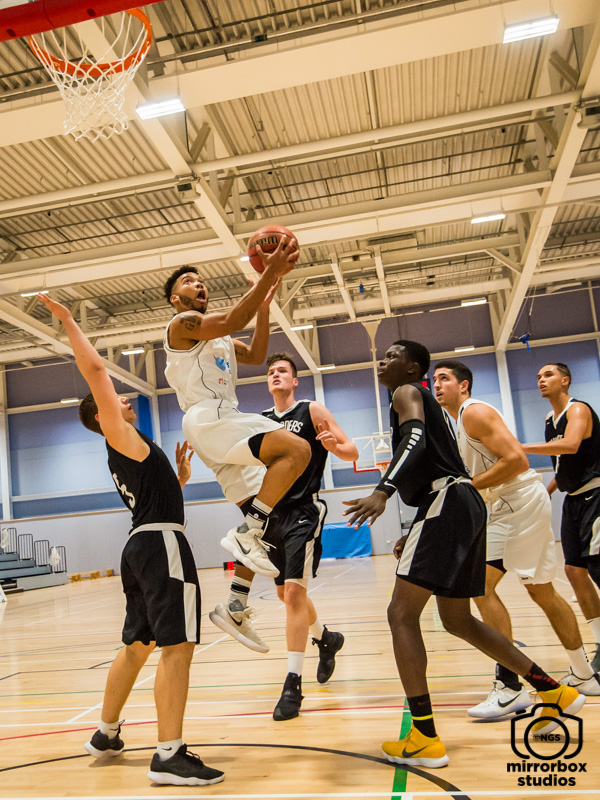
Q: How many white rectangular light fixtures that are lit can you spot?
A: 11